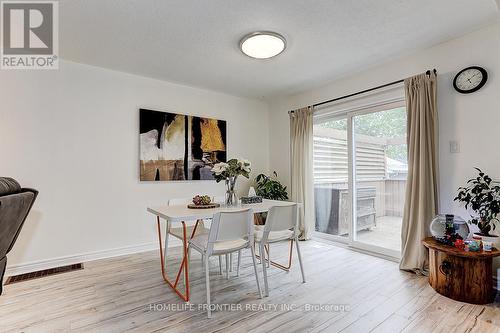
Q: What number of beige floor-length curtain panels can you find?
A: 2